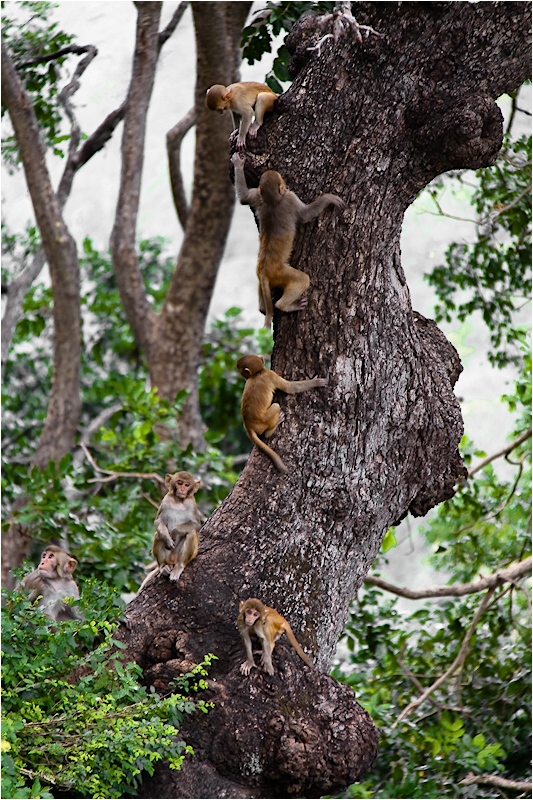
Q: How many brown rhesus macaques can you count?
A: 6